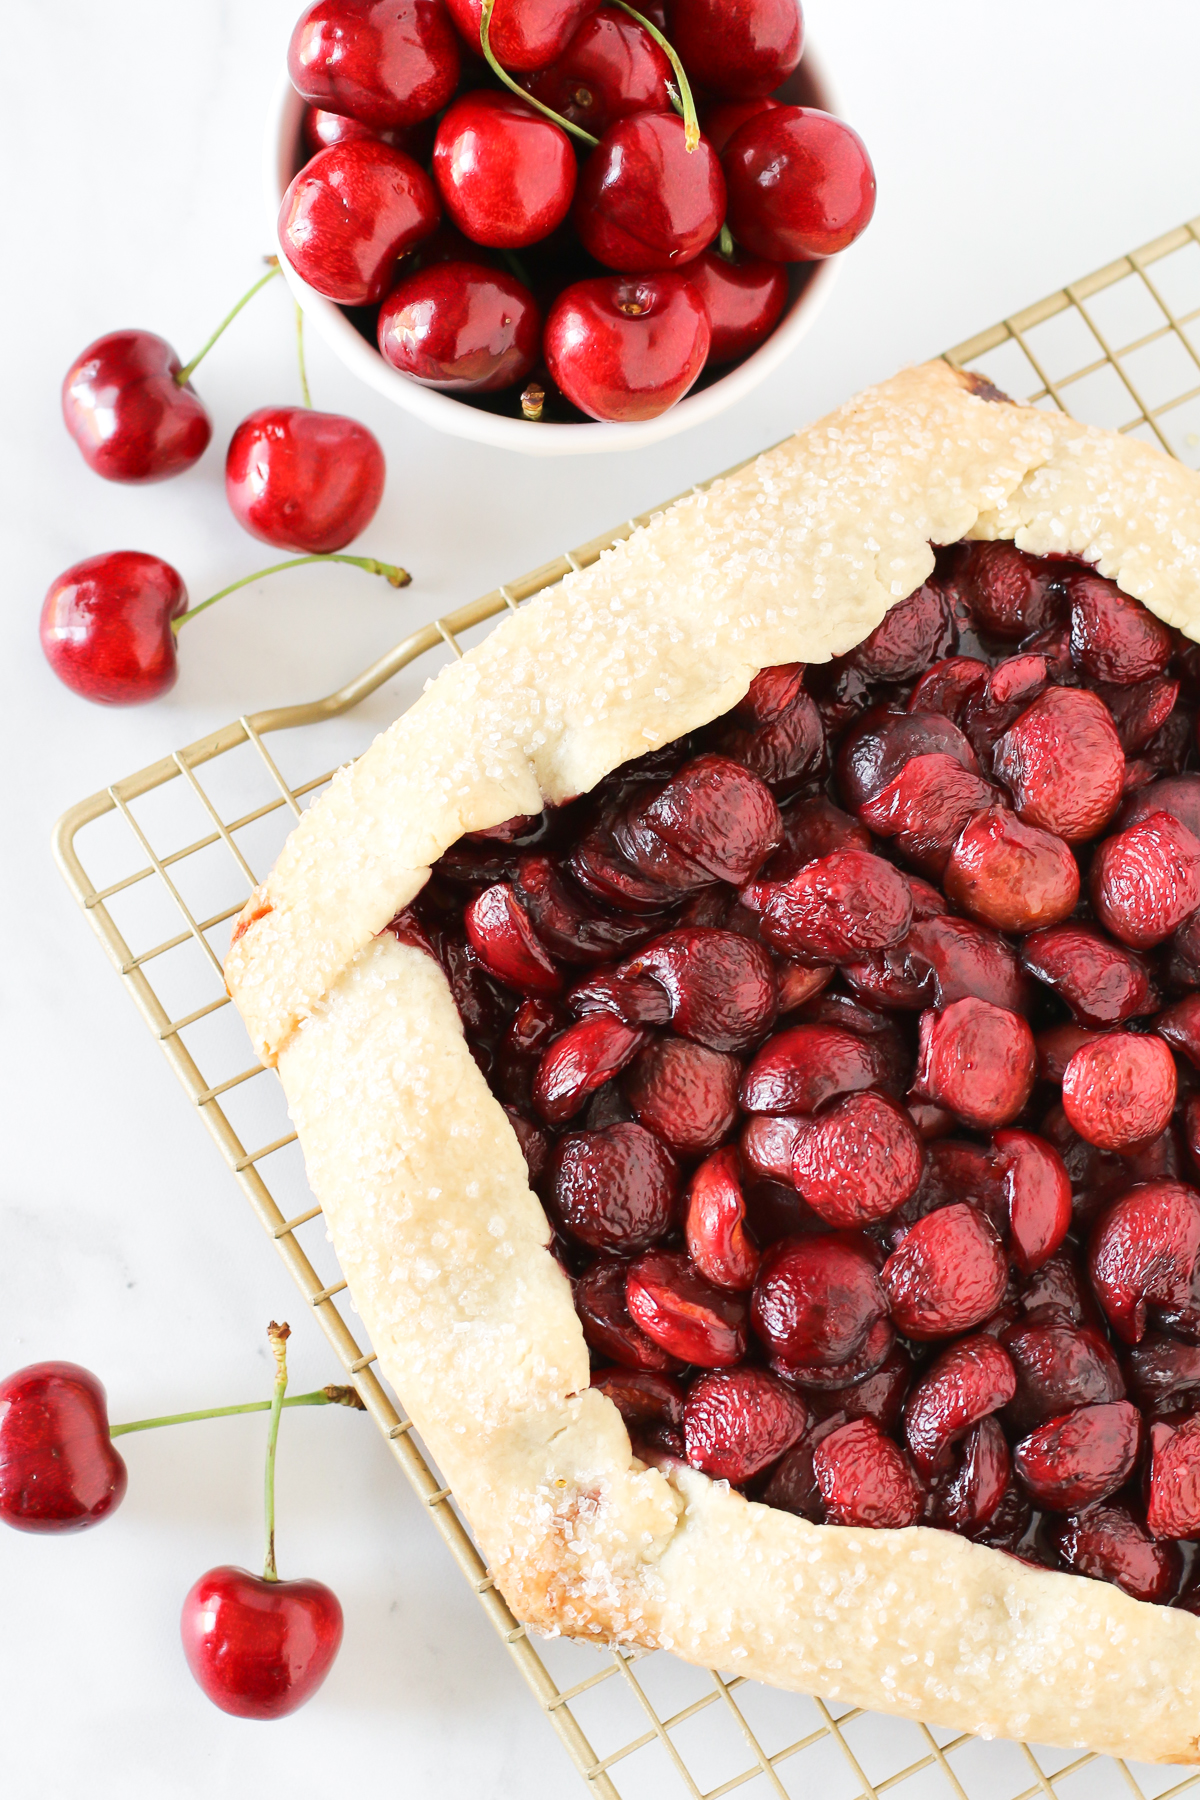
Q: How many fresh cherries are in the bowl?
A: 13